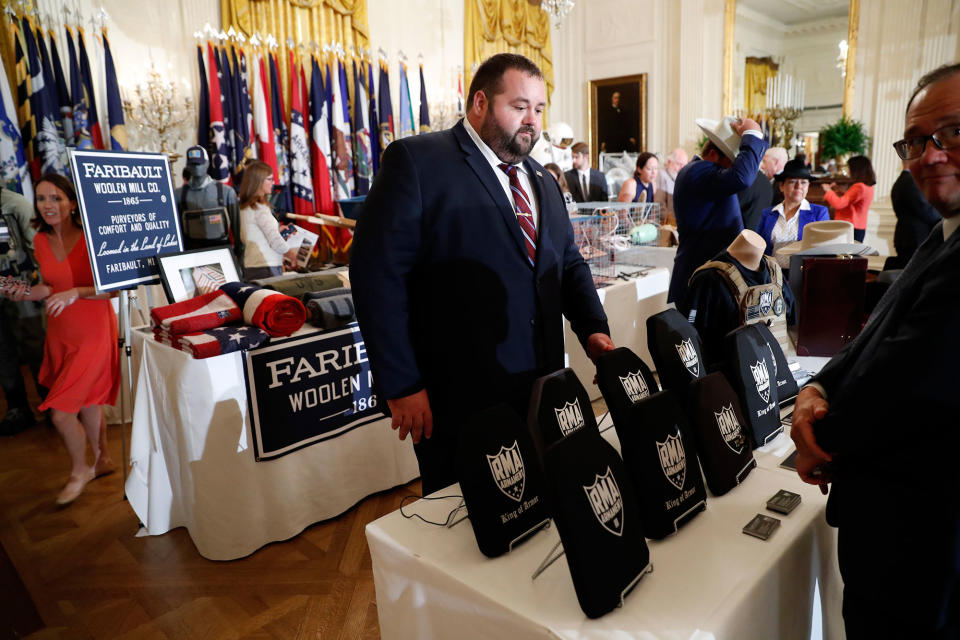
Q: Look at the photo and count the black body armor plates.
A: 9